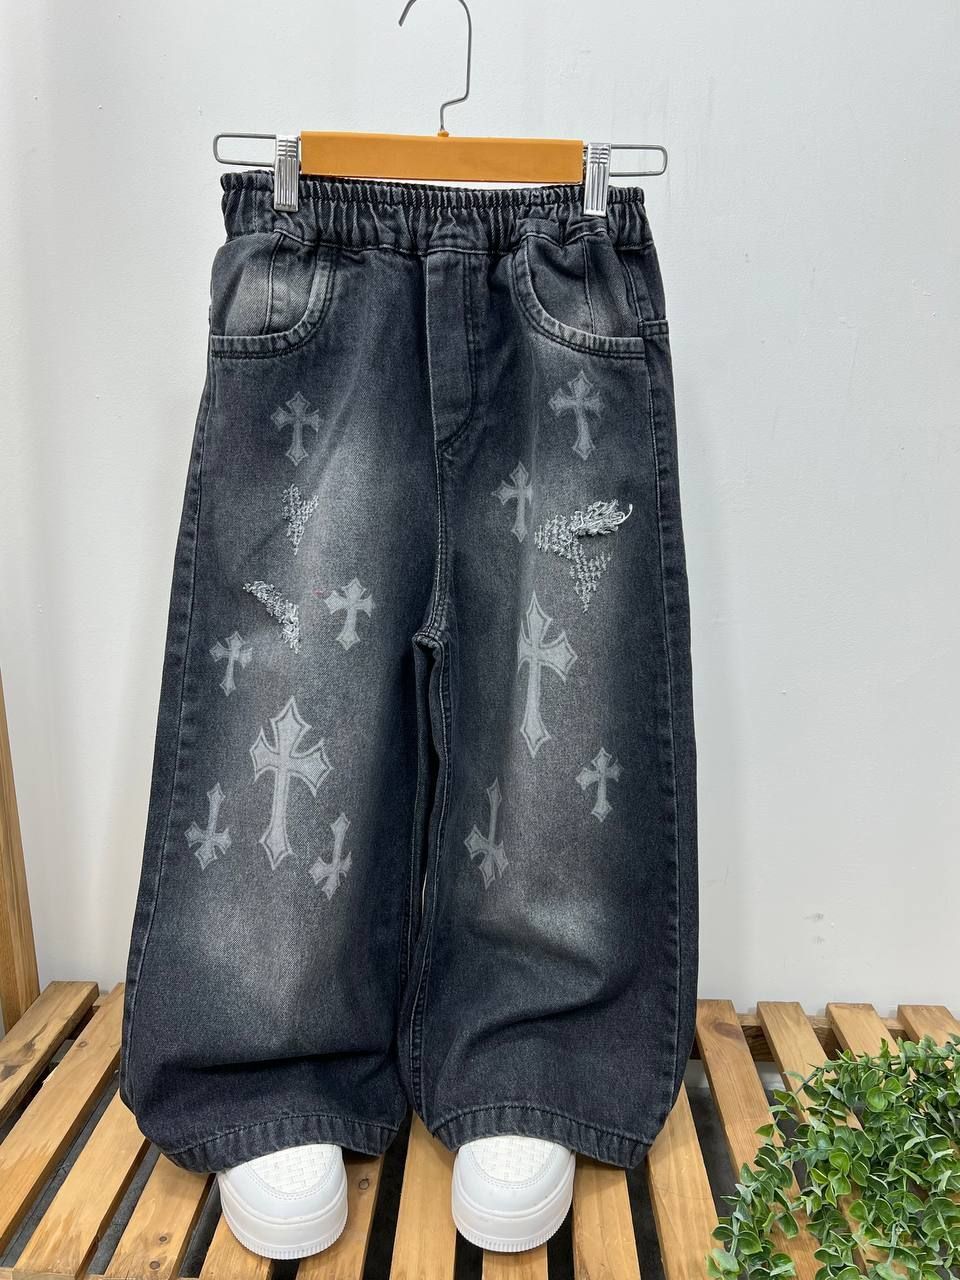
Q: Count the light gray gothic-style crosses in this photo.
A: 11